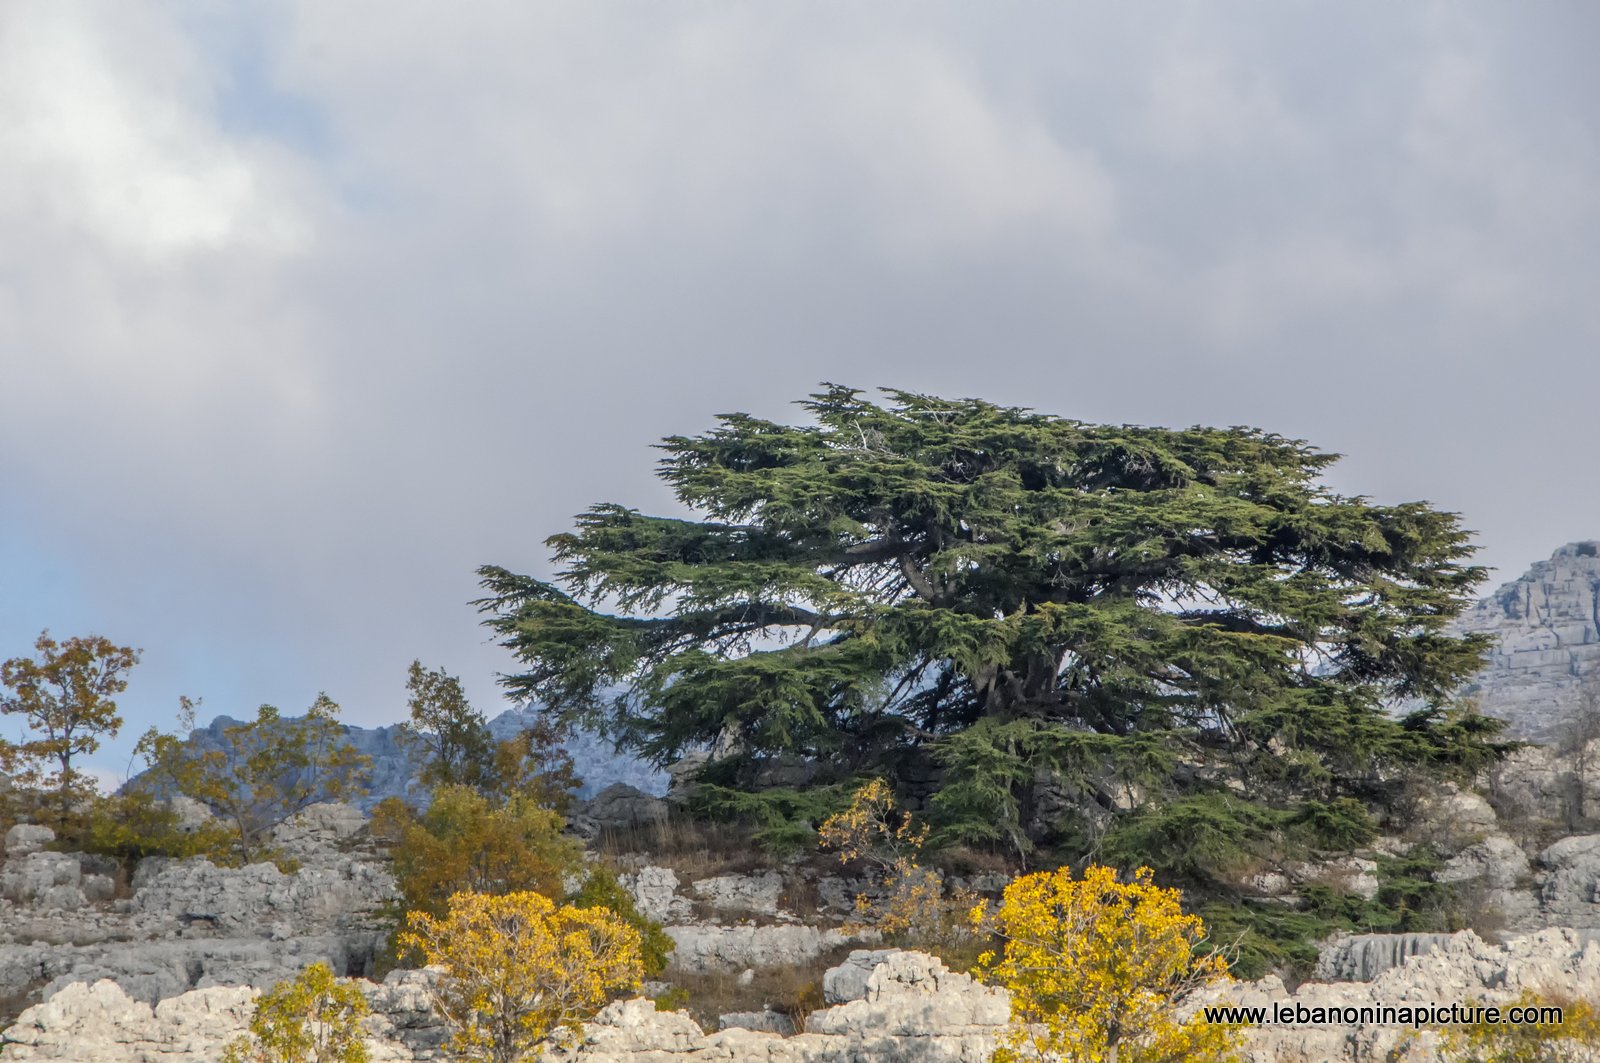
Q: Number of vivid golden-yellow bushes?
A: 2